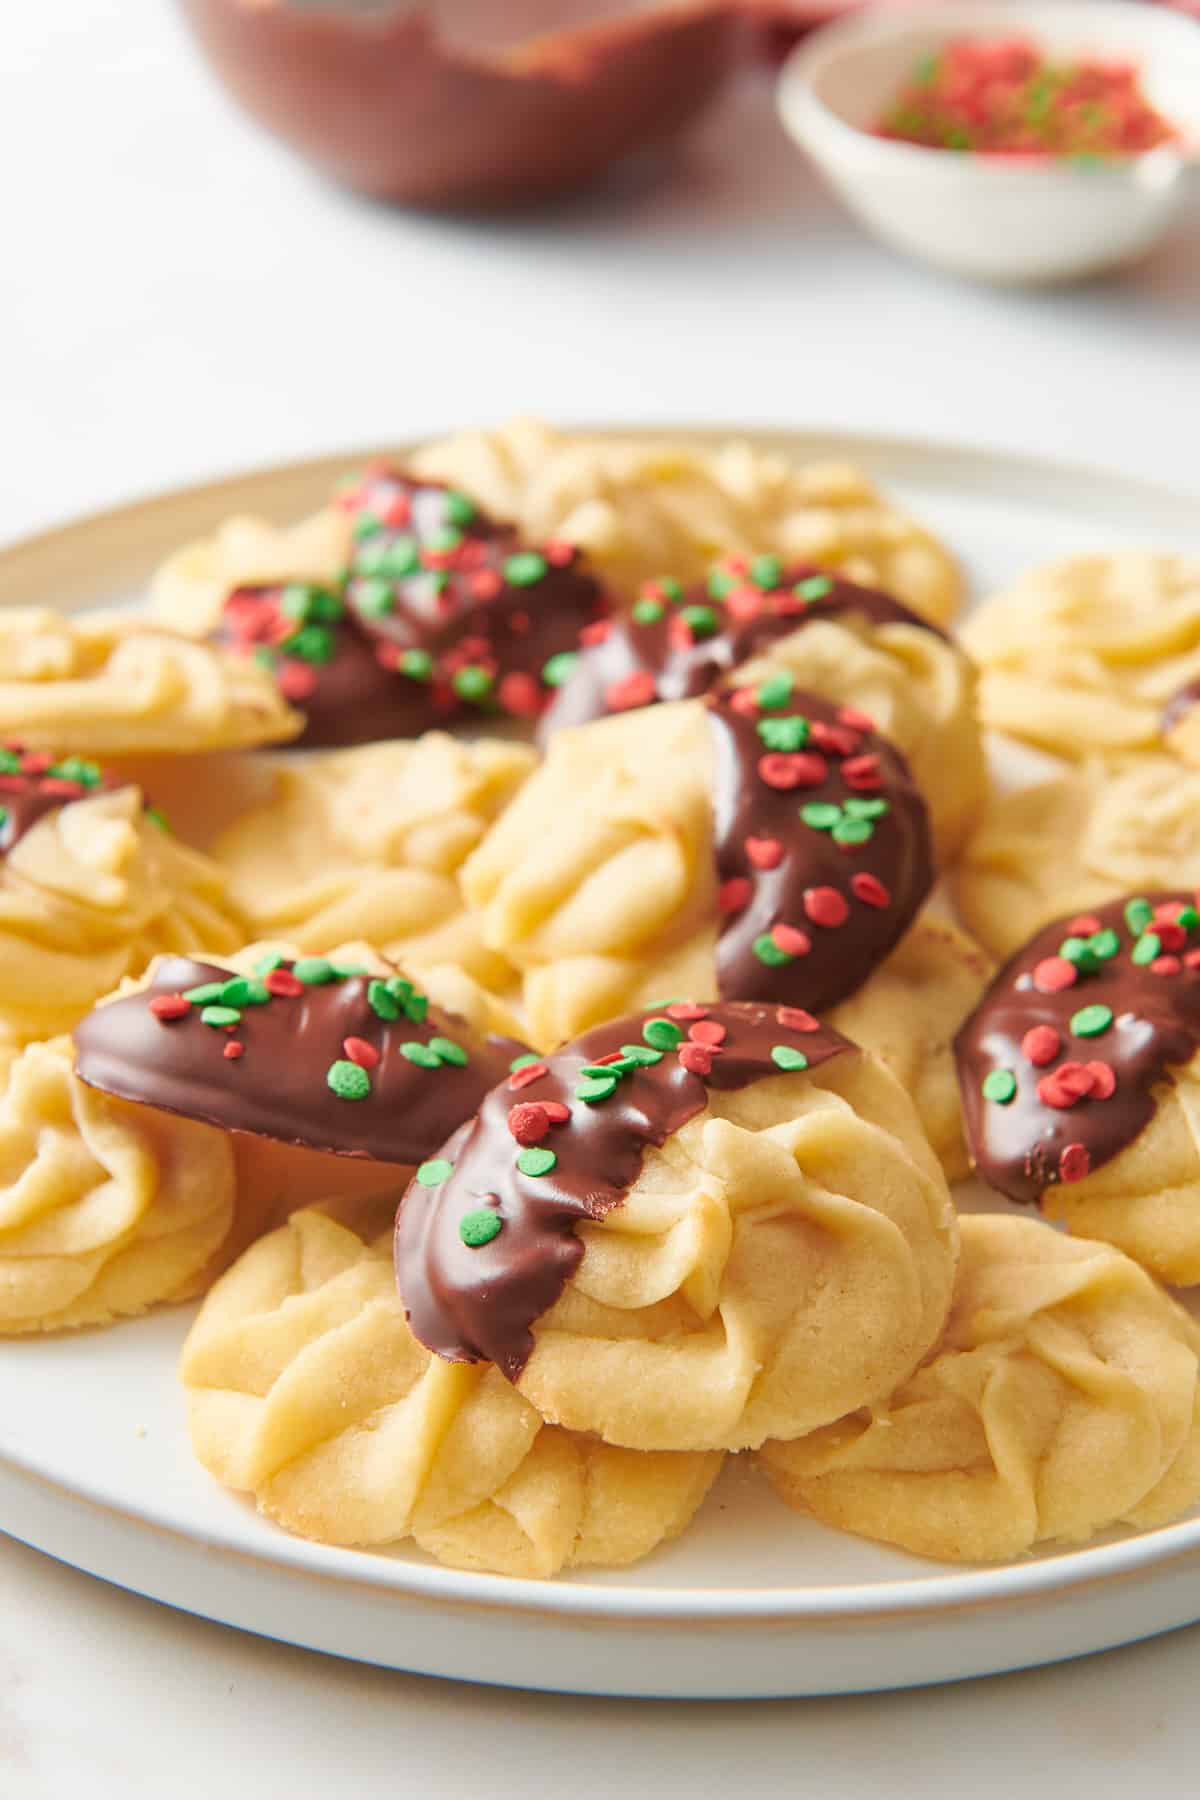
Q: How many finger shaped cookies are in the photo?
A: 0